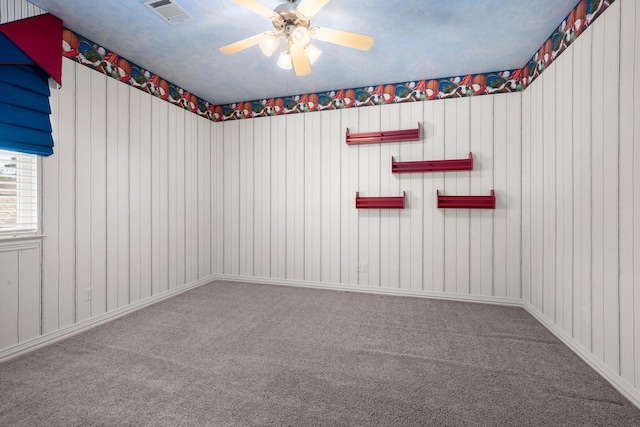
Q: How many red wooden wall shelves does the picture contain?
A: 4